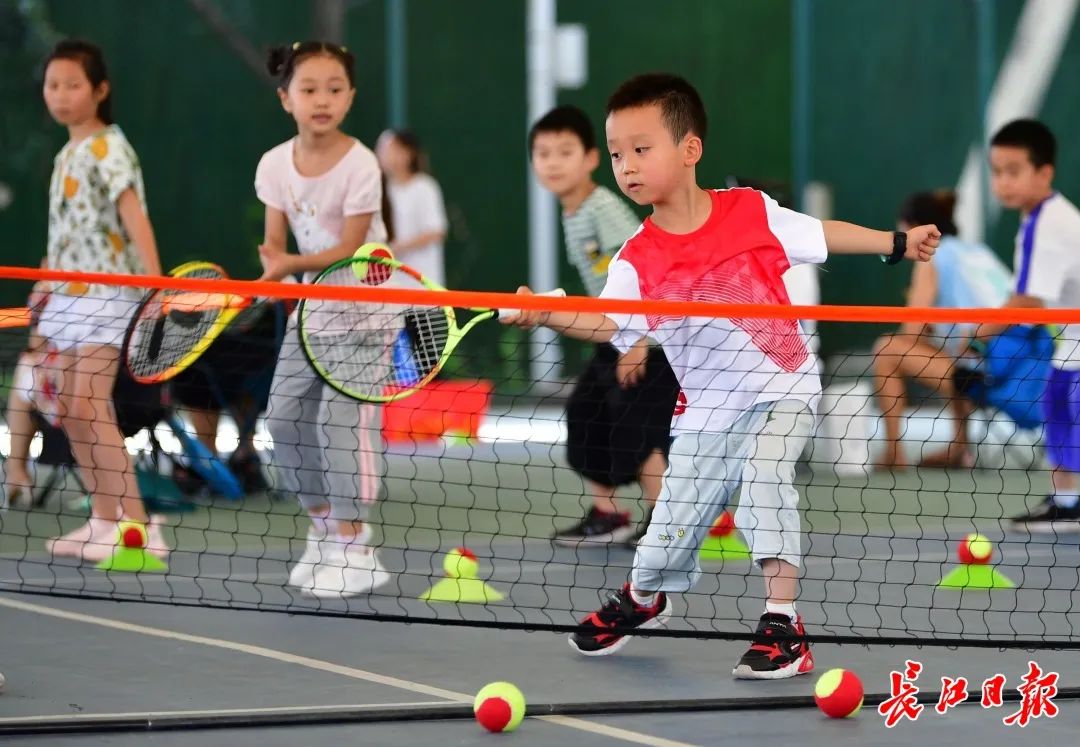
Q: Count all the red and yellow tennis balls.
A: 7